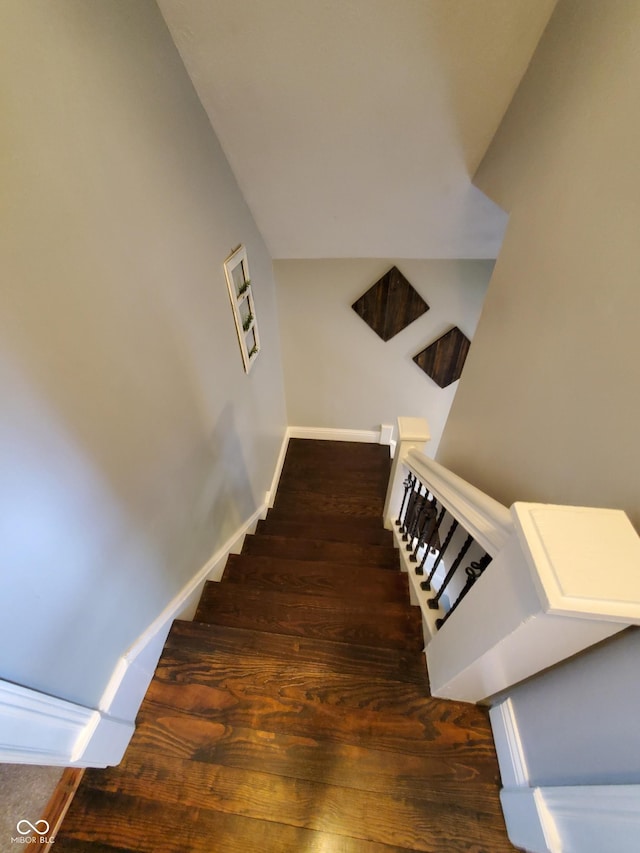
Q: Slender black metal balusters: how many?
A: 9